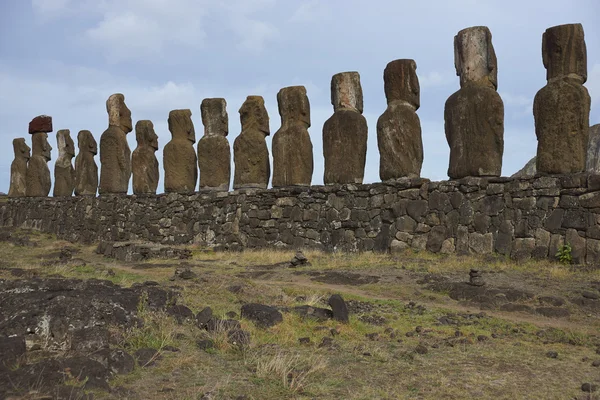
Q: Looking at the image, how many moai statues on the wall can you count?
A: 14